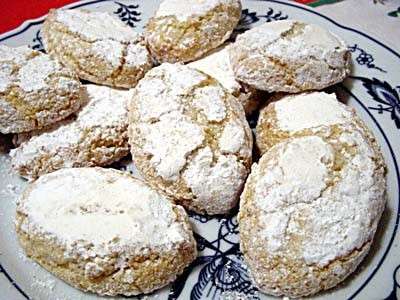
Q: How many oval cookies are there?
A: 10